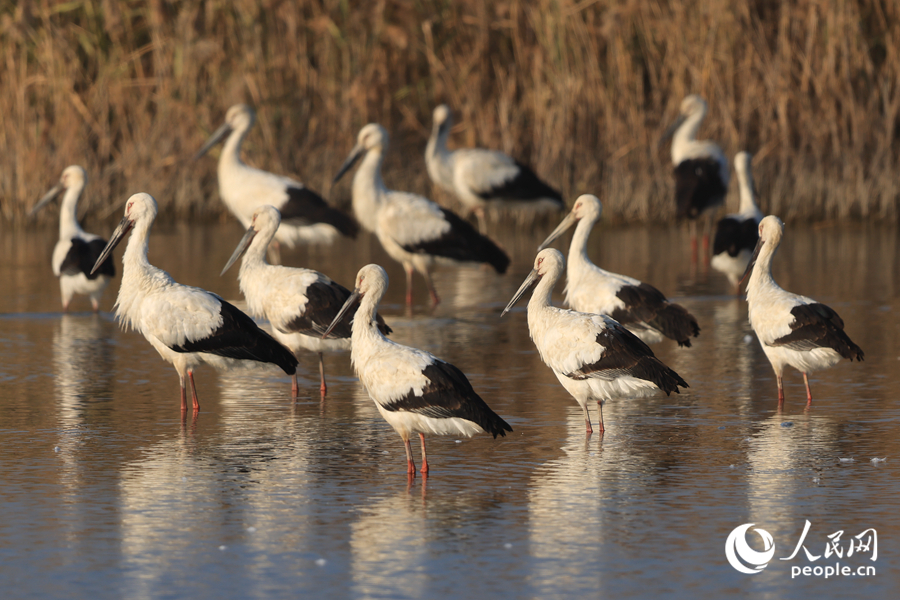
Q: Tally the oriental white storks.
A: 12